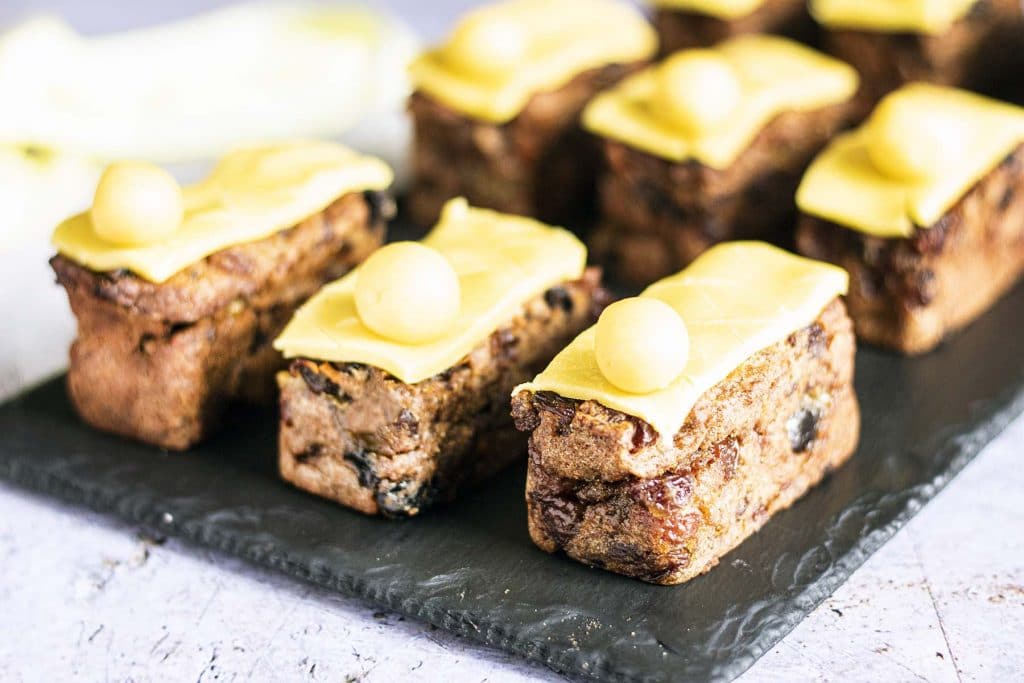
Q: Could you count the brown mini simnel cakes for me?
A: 8